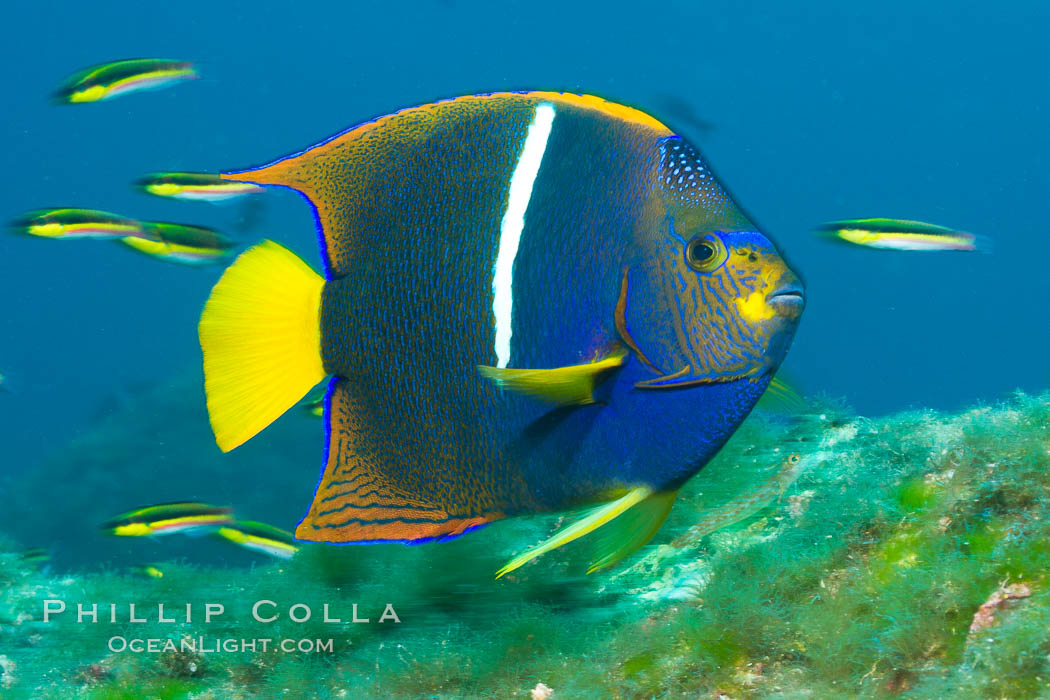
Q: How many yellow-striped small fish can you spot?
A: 7